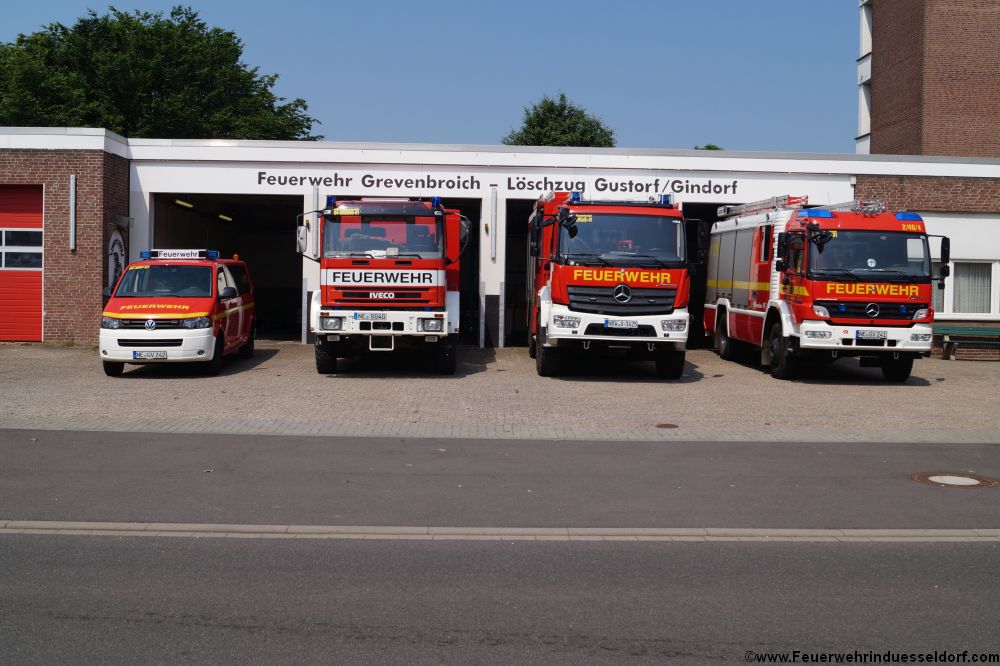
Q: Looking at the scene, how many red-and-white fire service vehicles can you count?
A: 4